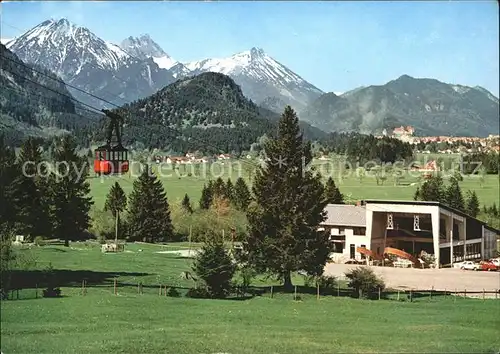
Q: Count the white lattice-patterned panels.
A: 2